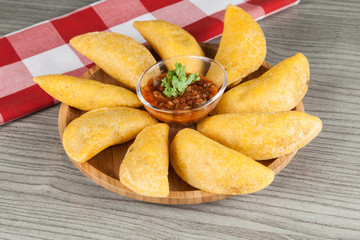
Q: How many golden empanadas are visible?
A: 9